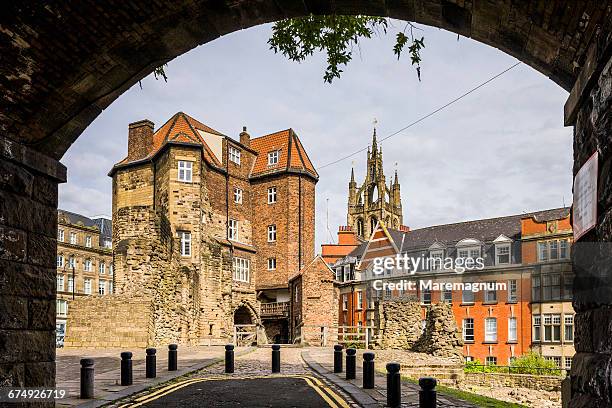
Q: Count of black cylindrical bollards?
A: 11